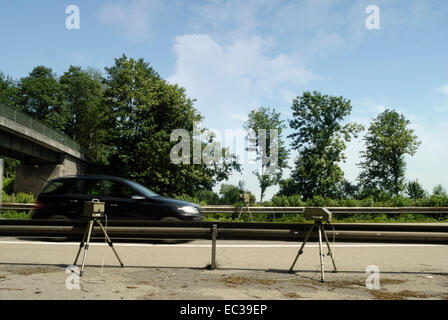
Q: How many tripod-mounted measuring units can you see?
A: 3